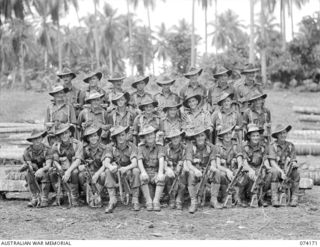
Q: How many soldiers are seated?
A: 10